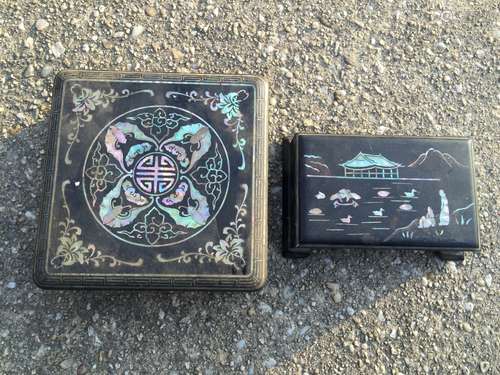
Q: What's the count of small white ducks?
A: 3